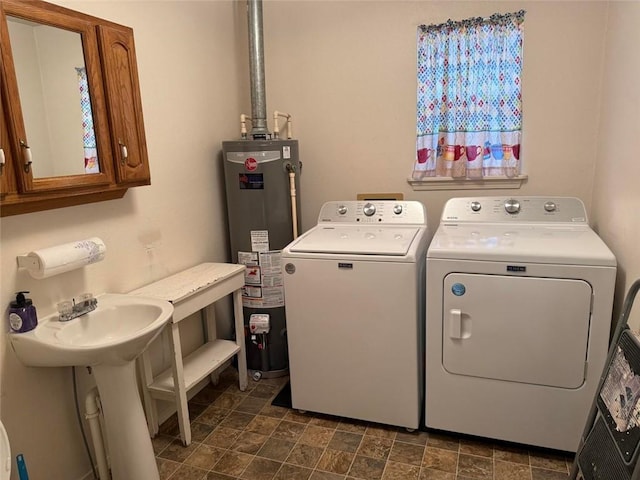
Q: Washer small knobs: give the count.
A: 2